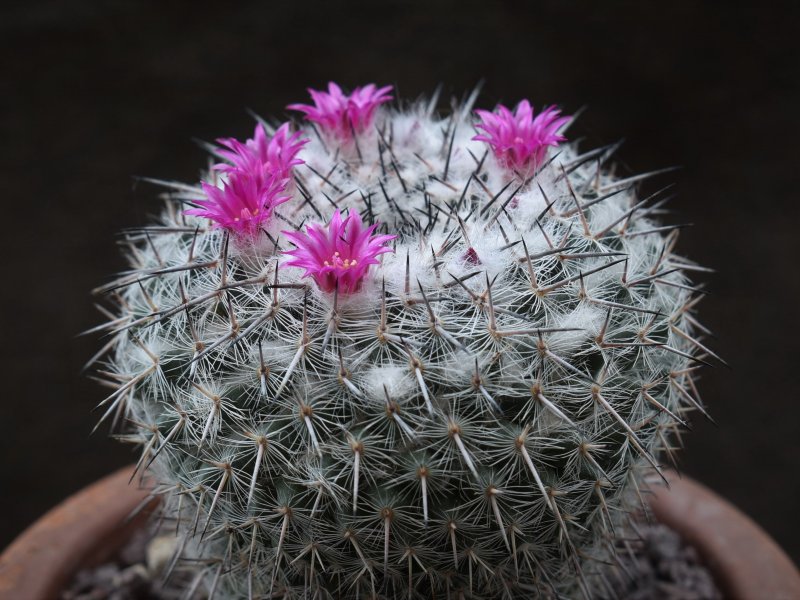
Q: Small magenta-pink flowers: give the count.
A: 5